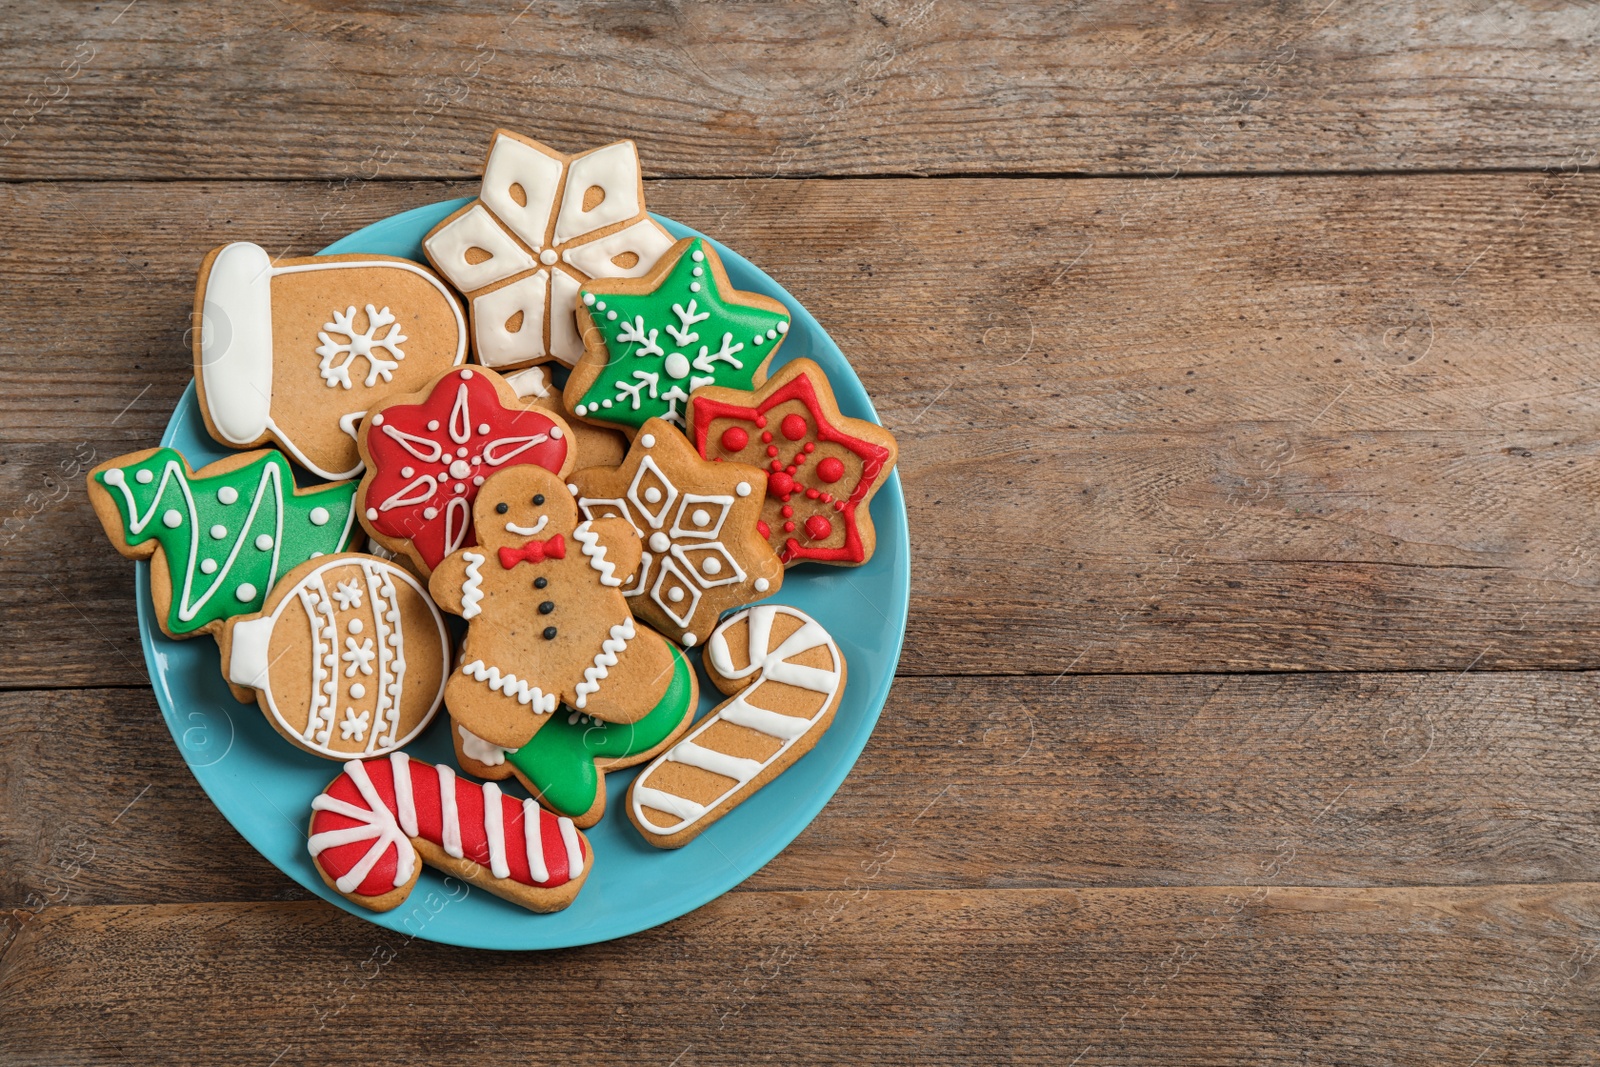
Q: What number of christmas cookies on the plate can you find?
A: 13